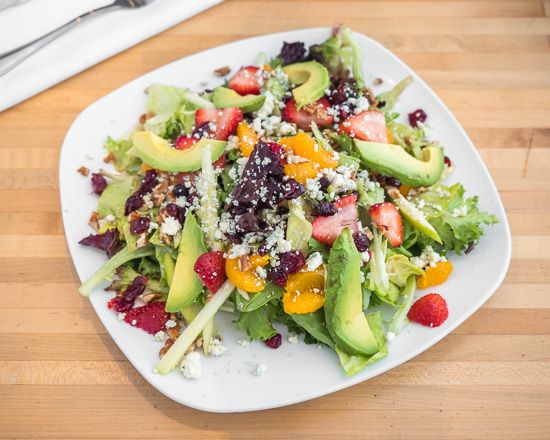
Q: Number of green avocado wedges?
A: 6